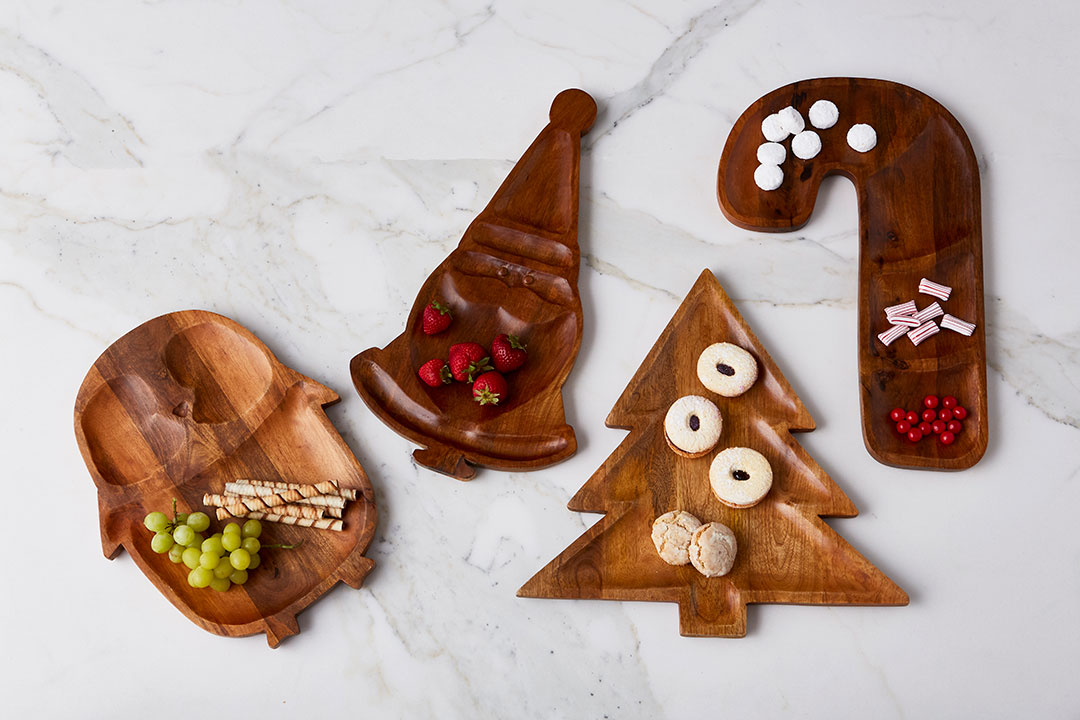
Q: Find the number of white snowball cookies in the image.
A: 7